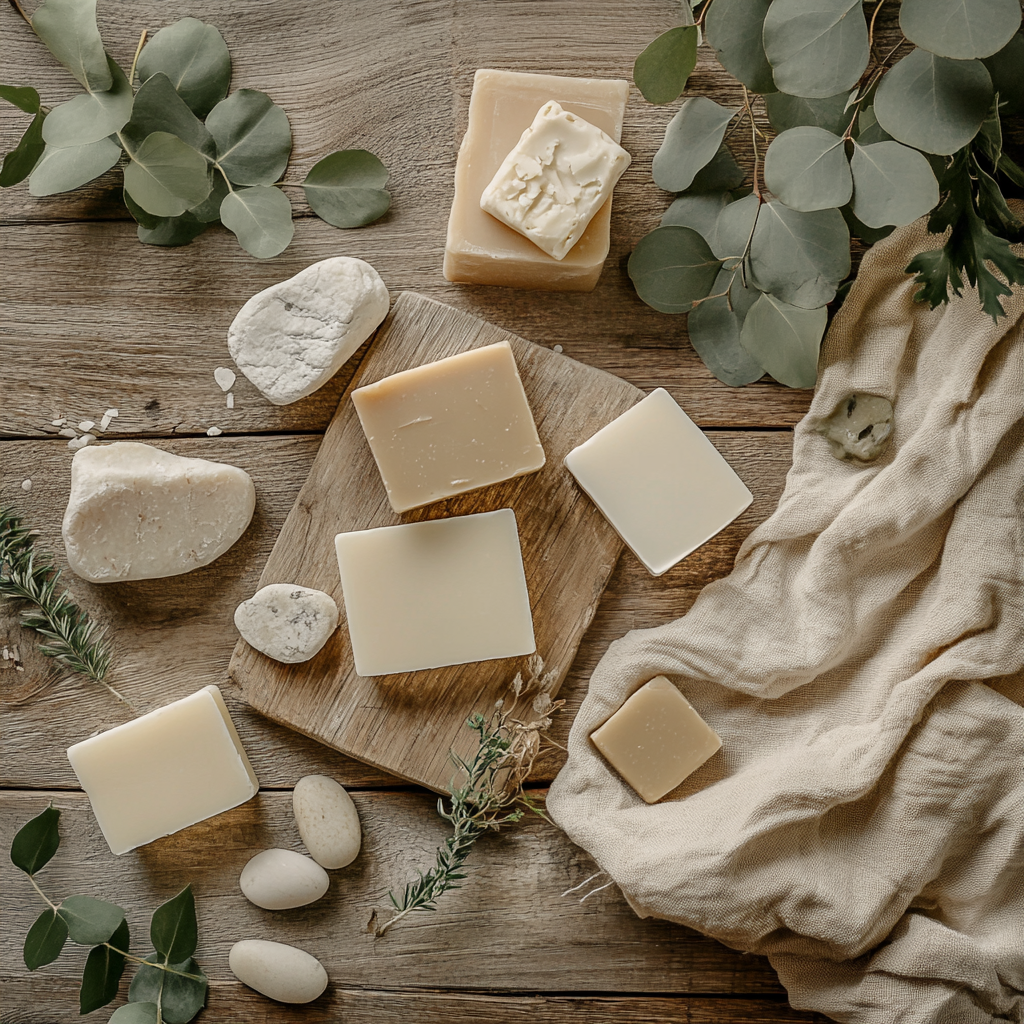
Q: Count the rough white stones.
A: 3